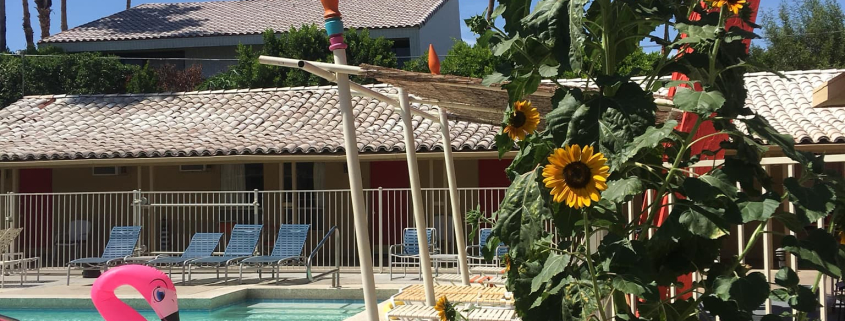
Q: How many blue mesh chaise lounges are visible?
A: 4